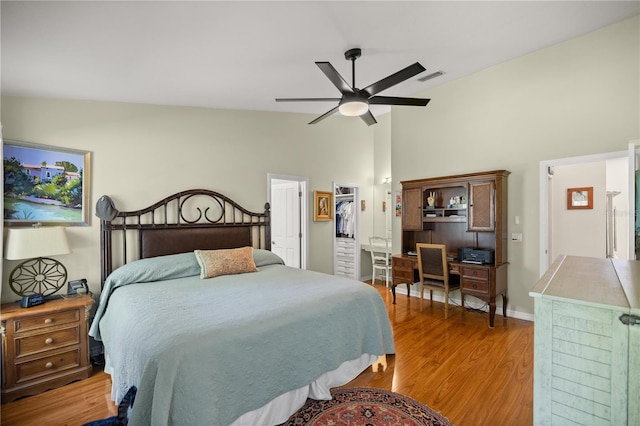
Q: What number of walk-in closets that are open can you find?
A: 1